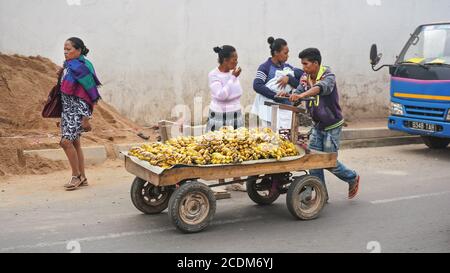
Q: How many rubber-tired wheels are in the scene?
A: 5